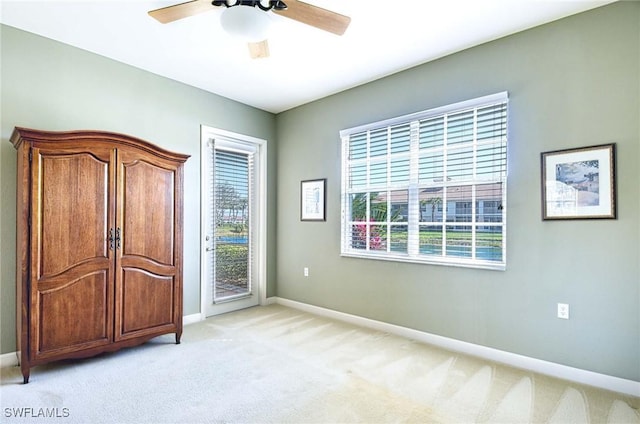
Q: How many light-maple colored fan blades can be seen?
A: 3